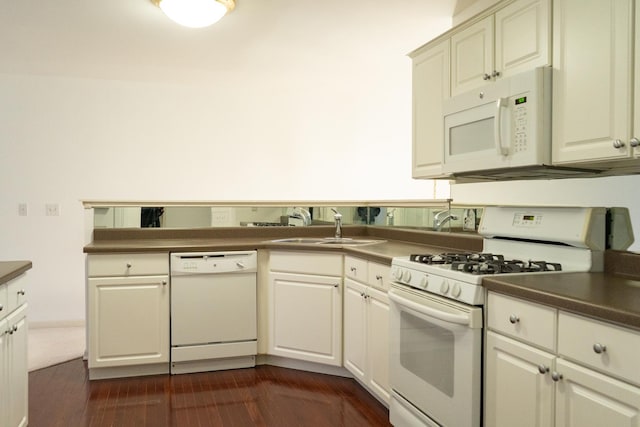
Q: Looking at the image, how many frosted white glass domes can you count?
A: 1